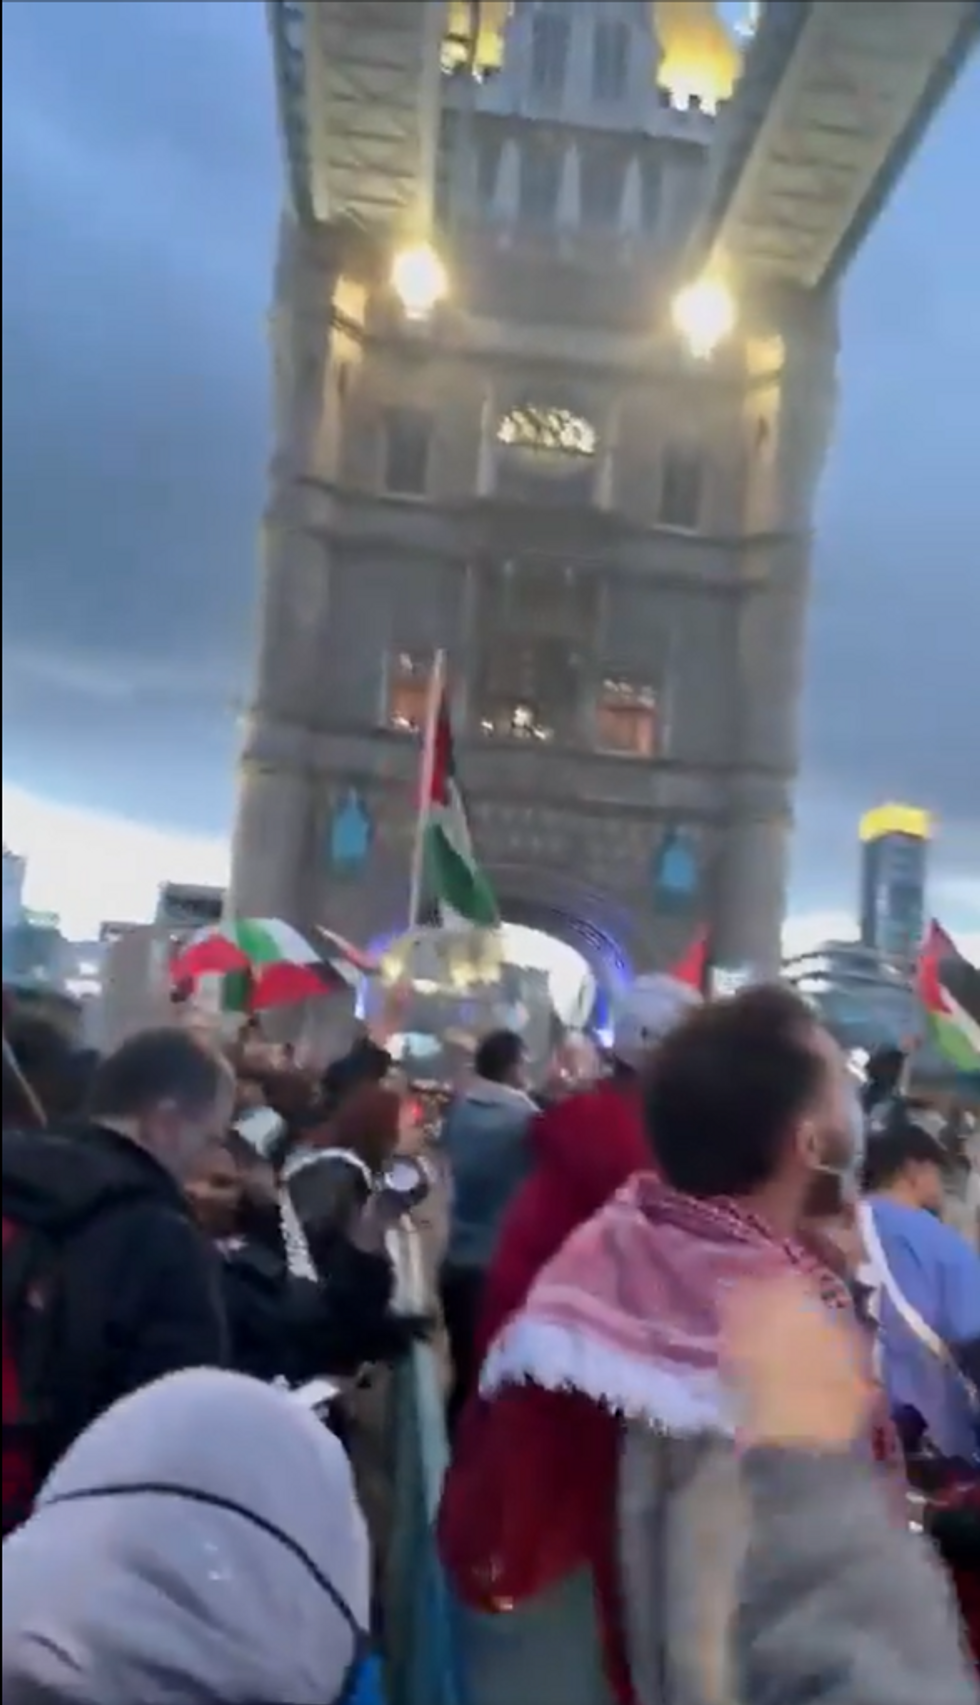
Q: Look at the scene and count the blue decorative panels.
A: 2